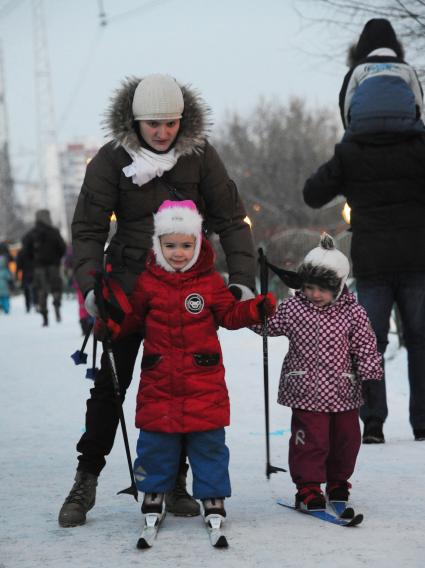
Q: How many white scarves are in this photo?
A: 1